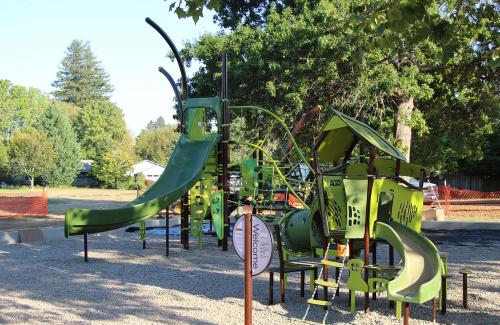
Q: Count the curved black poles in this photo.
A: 2